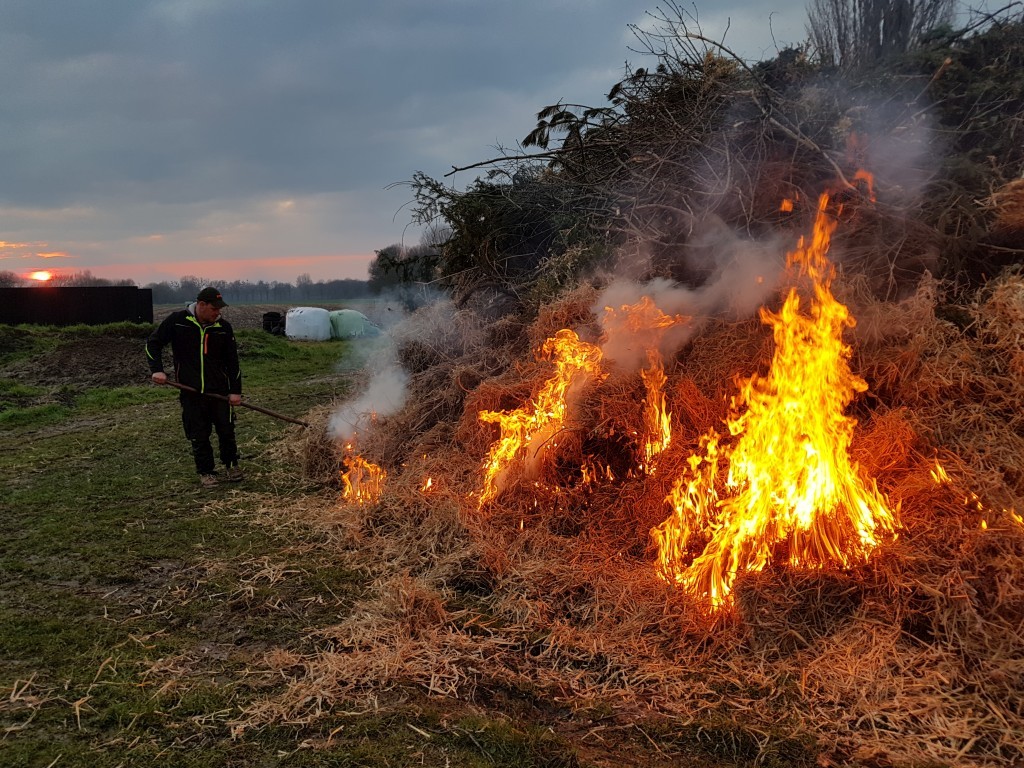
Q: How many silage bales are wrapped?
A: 2